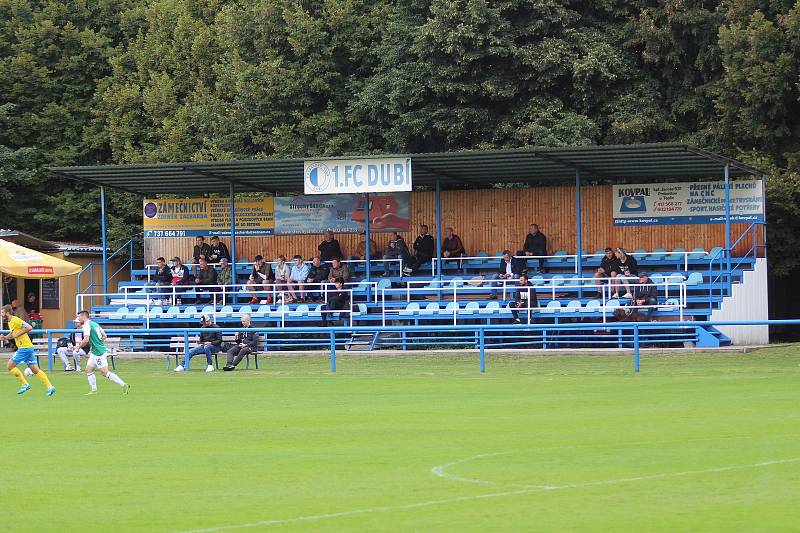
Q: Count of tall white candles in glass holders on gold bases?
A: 0